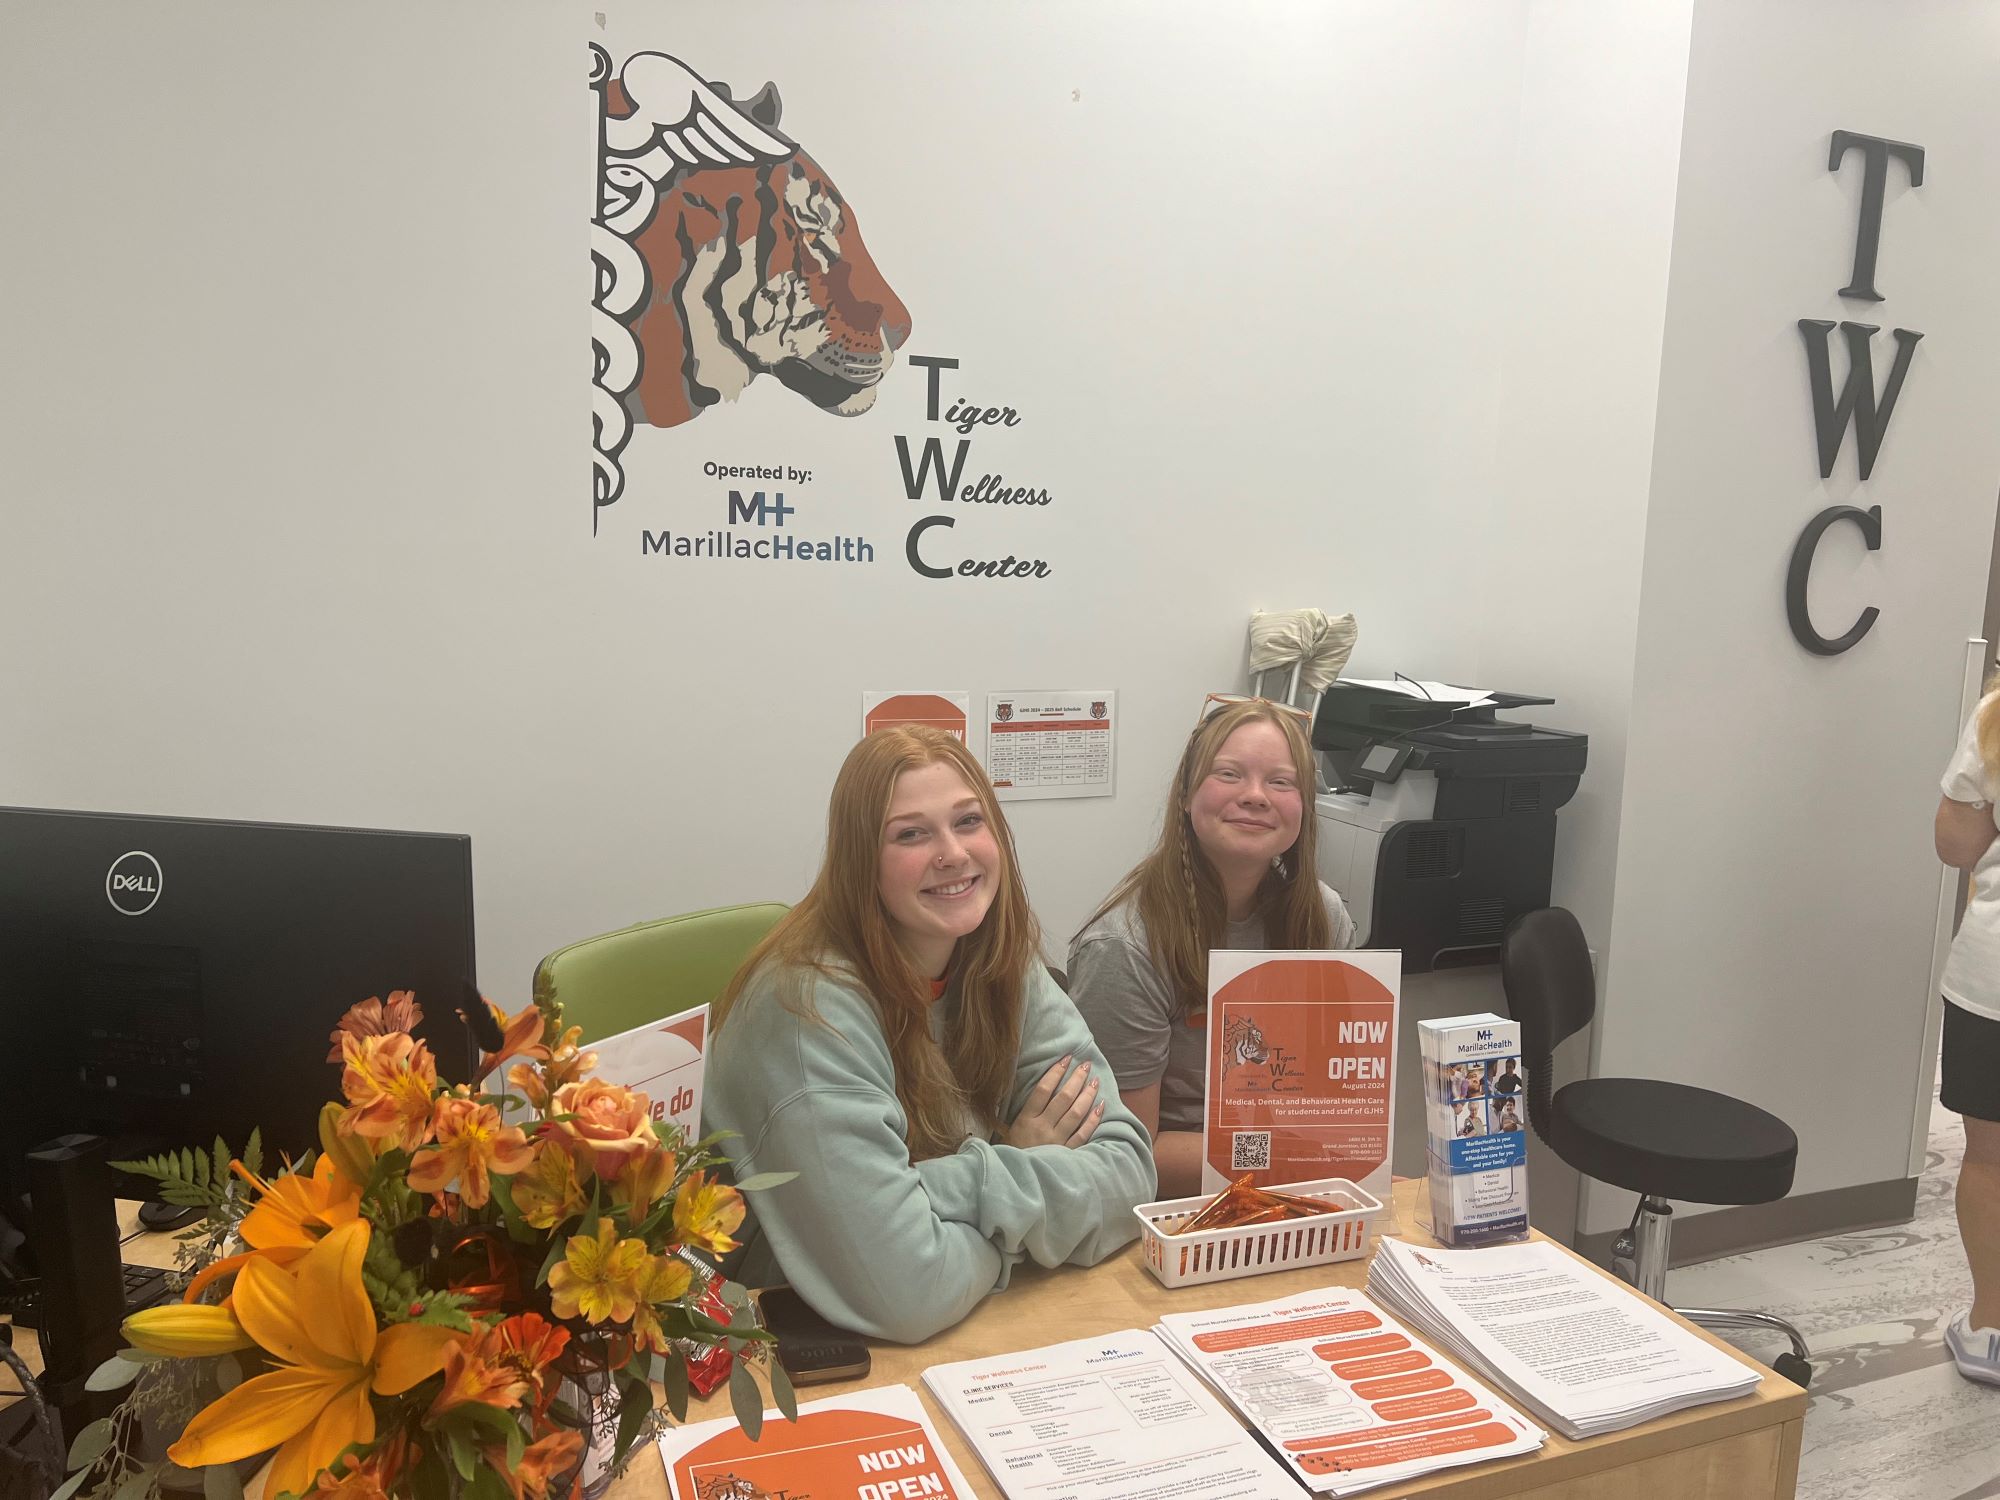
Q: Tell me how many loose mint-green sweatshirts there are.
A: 1